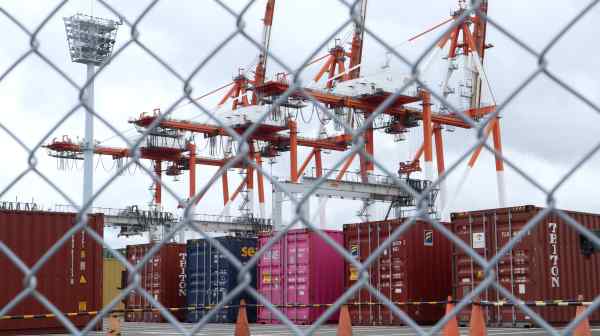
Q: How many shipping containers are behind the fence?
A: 7